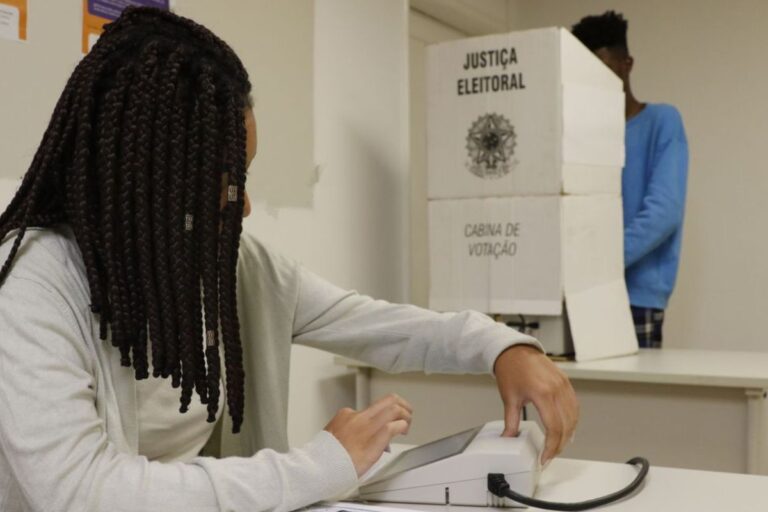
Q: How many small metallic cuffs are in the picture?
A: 3